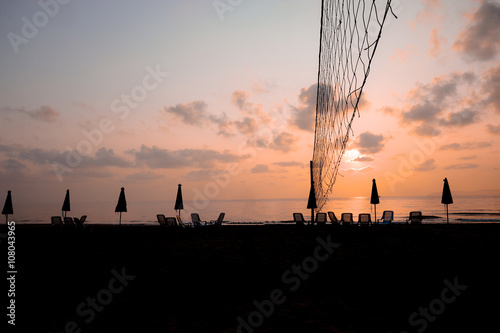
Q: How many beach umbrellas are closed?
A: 7